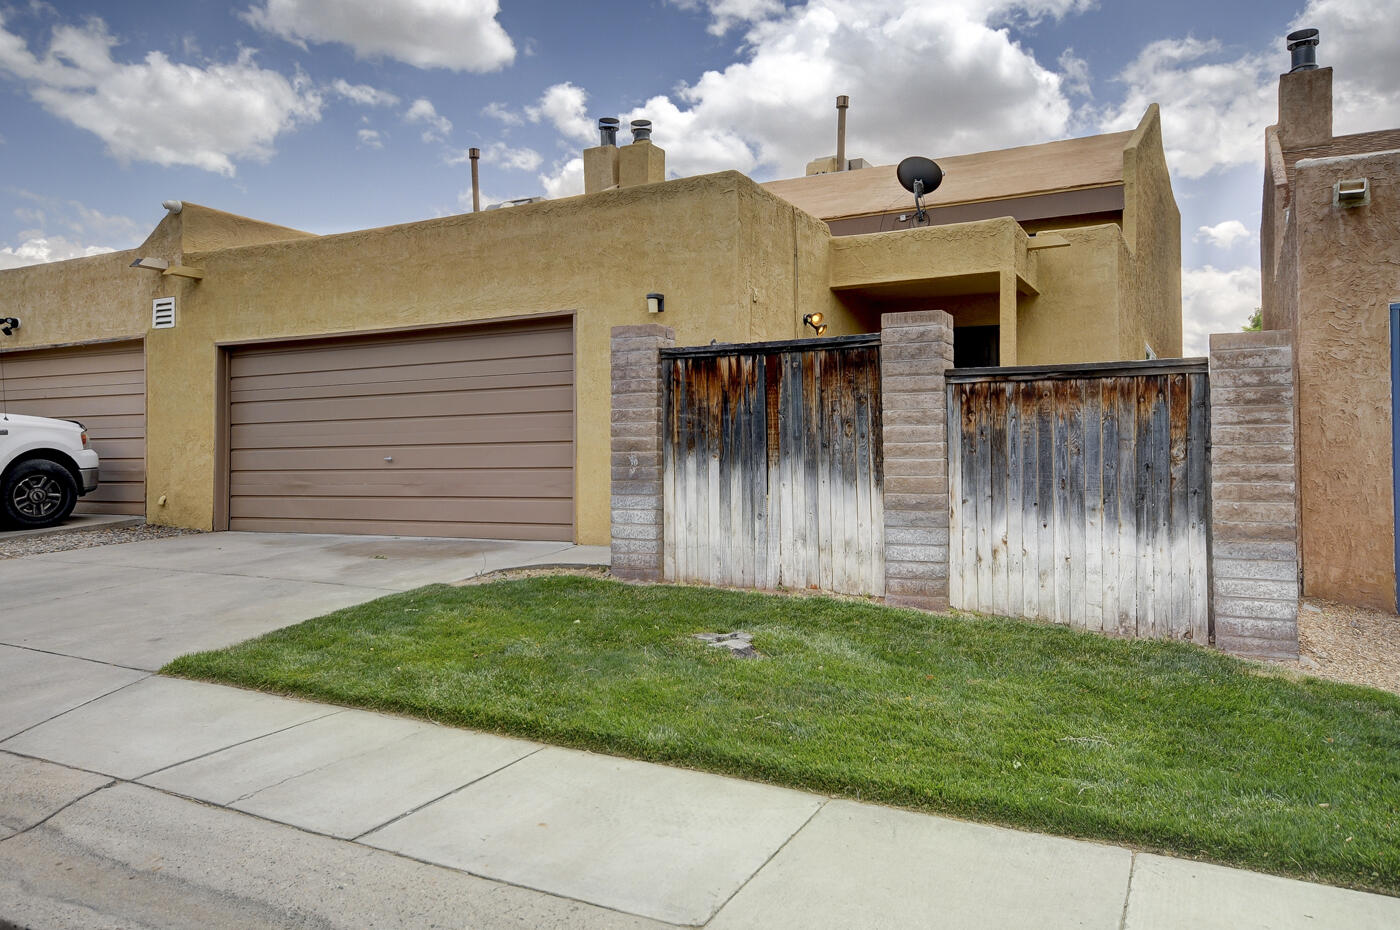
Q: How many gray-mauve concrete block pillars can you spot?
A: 3